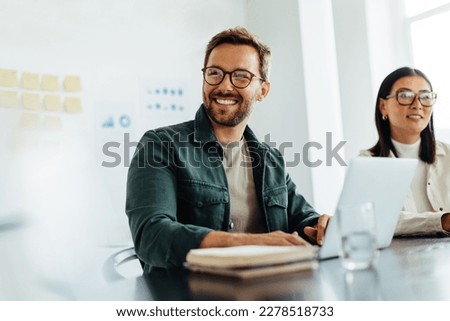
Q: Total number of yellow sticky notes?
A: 10